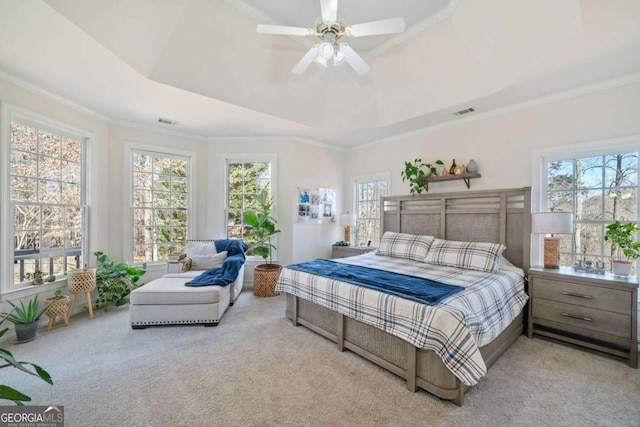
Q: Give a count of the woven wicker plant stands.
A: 2